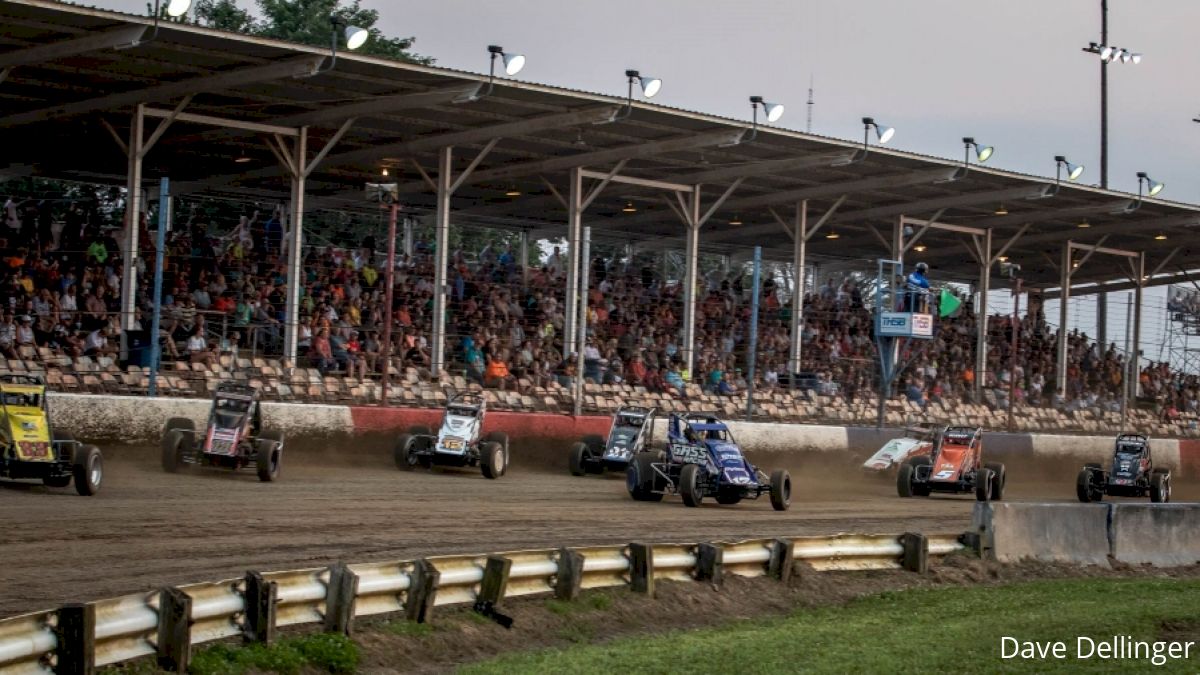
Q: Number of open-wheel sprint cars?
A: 8